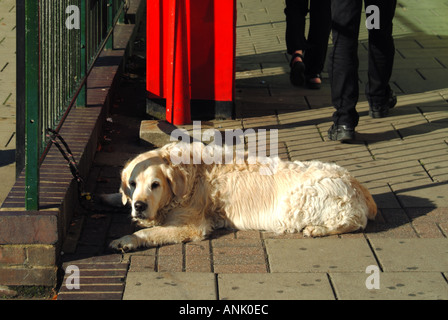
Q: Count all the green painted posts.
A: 4